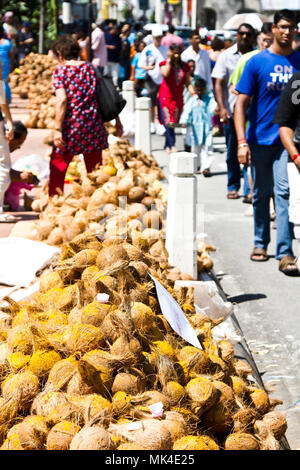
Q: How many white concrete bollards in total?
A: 3